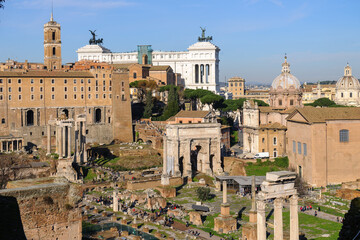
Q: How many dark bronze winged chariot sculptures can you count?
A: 2